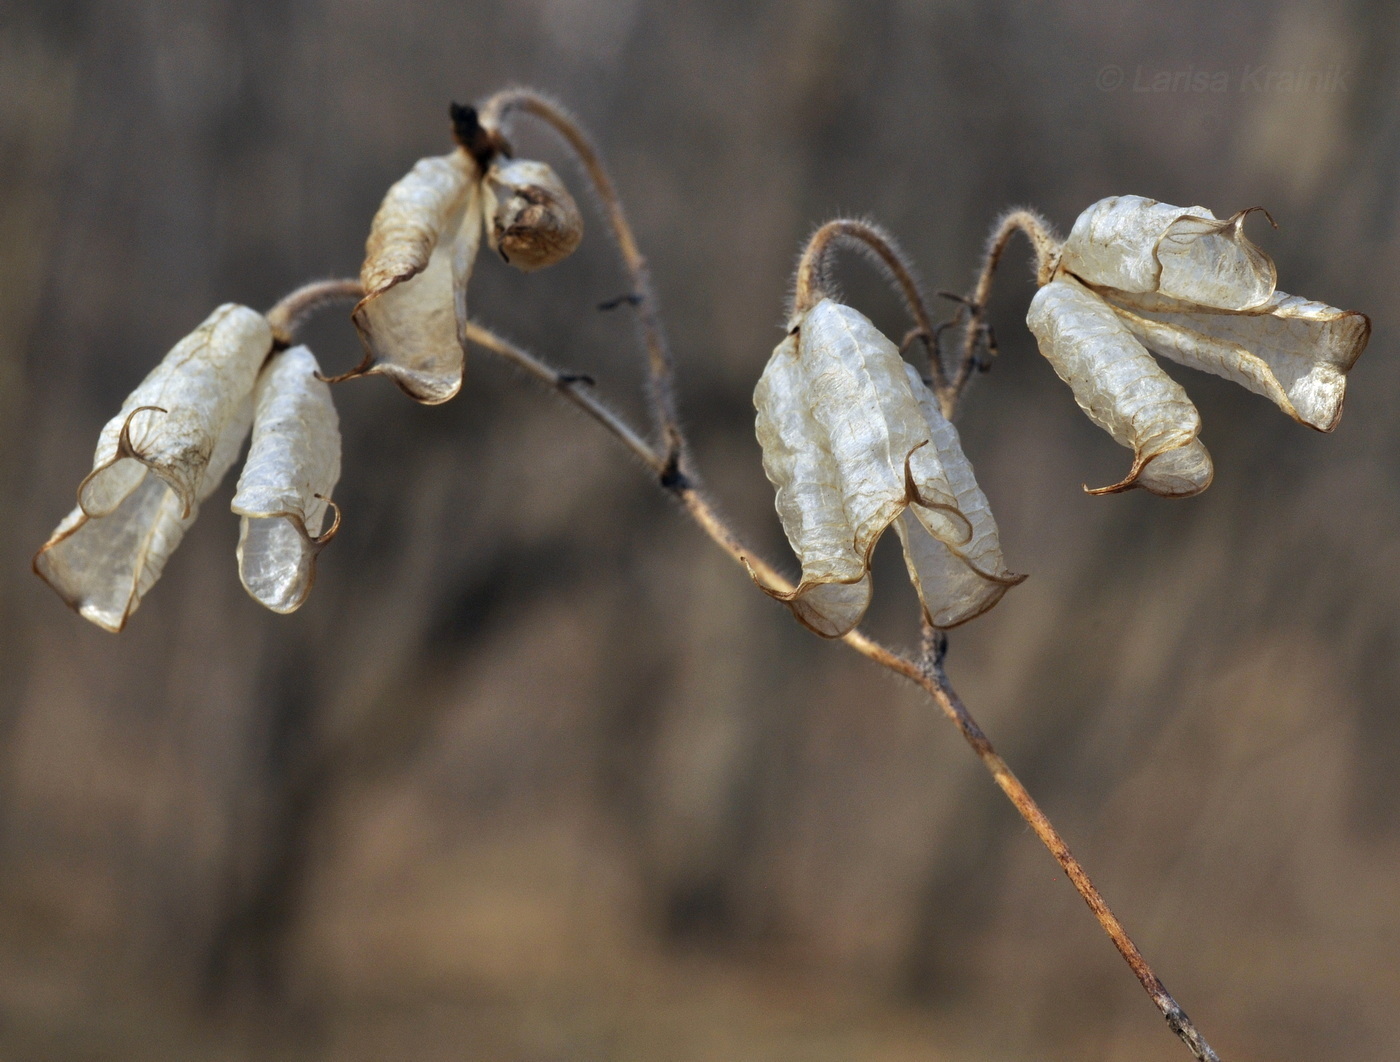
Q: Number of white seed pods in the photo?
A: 11